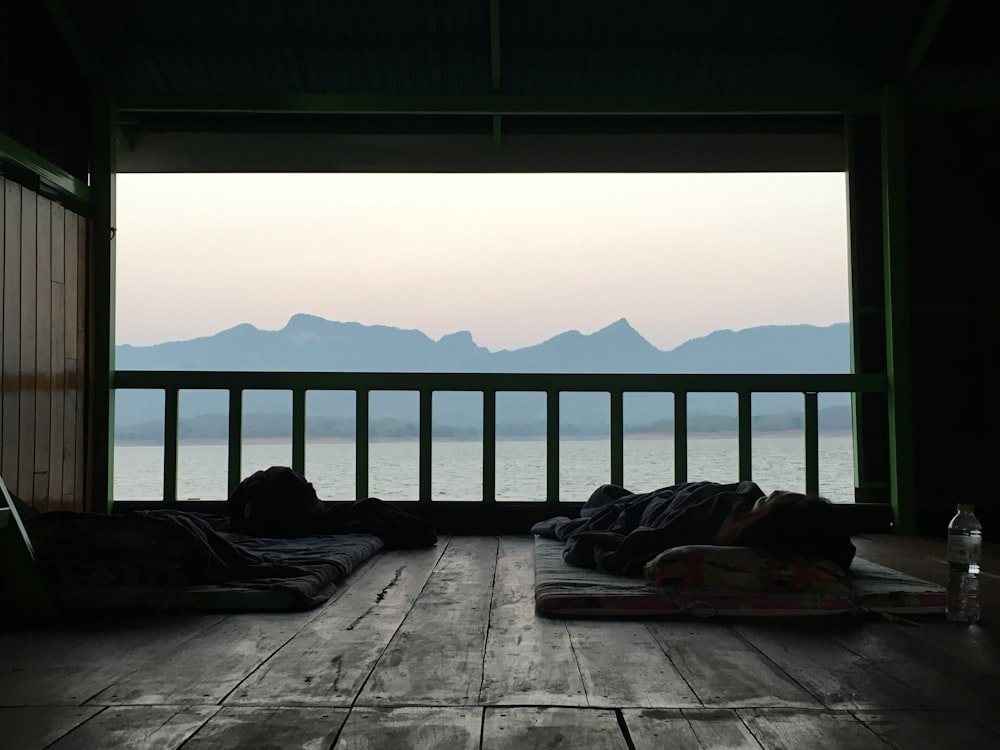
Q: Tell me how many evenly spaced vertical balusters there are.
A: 11